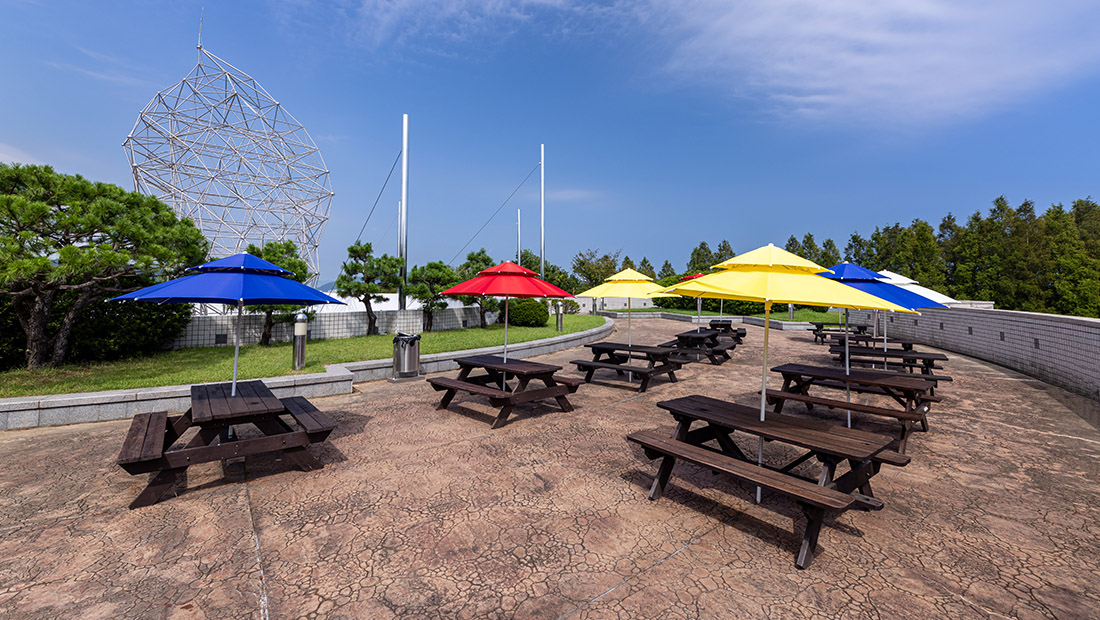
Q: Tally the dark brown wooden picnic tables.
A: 10